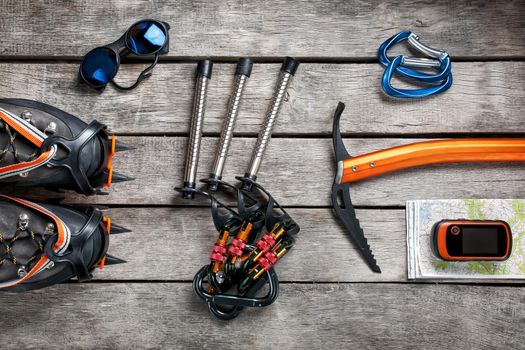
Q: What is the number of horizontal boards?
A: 5